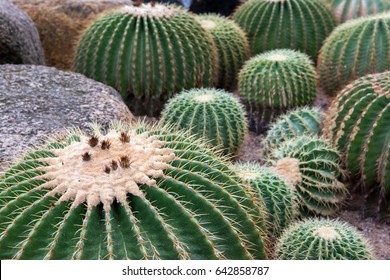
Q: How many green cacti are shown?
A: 13